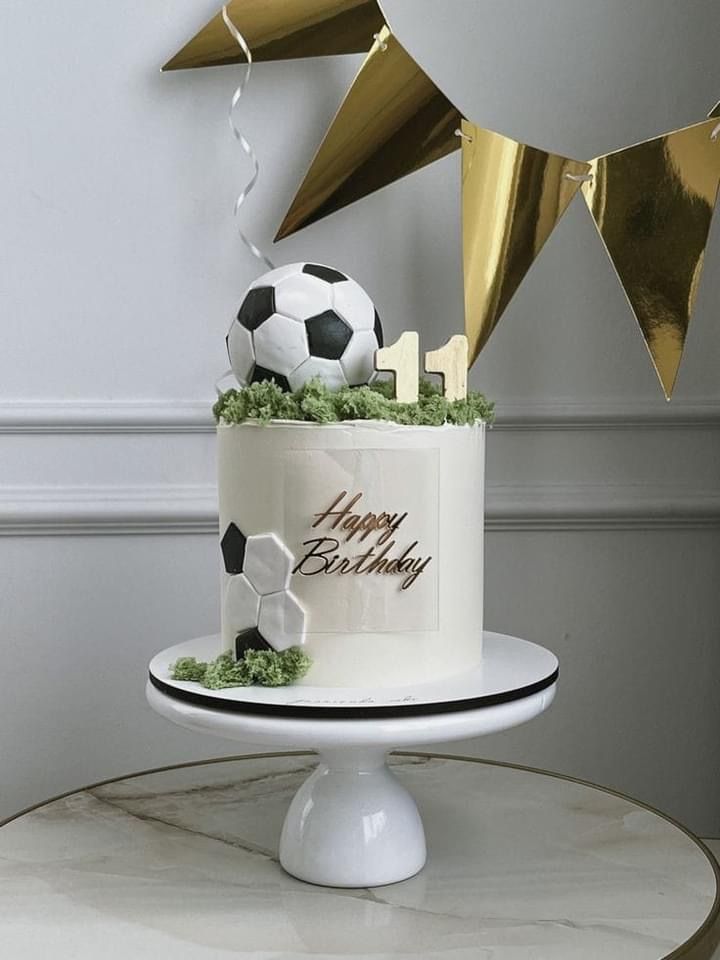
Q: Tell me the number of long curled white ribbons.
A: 1